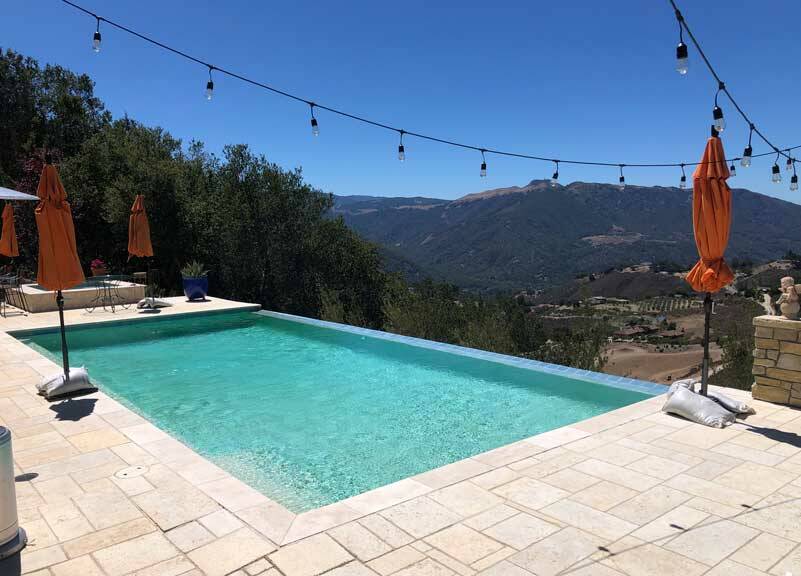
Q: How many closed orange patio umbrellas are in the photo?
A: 4